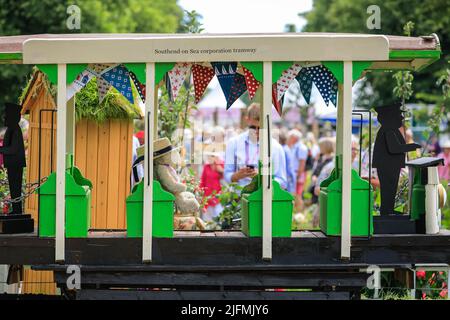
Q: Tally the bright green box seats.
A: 4